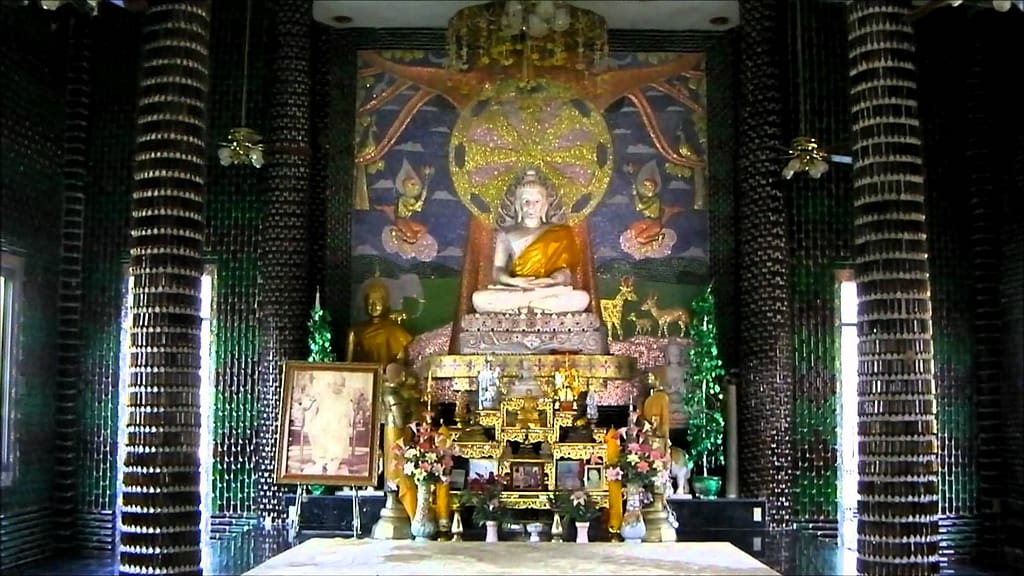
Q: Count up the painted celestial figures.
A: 2